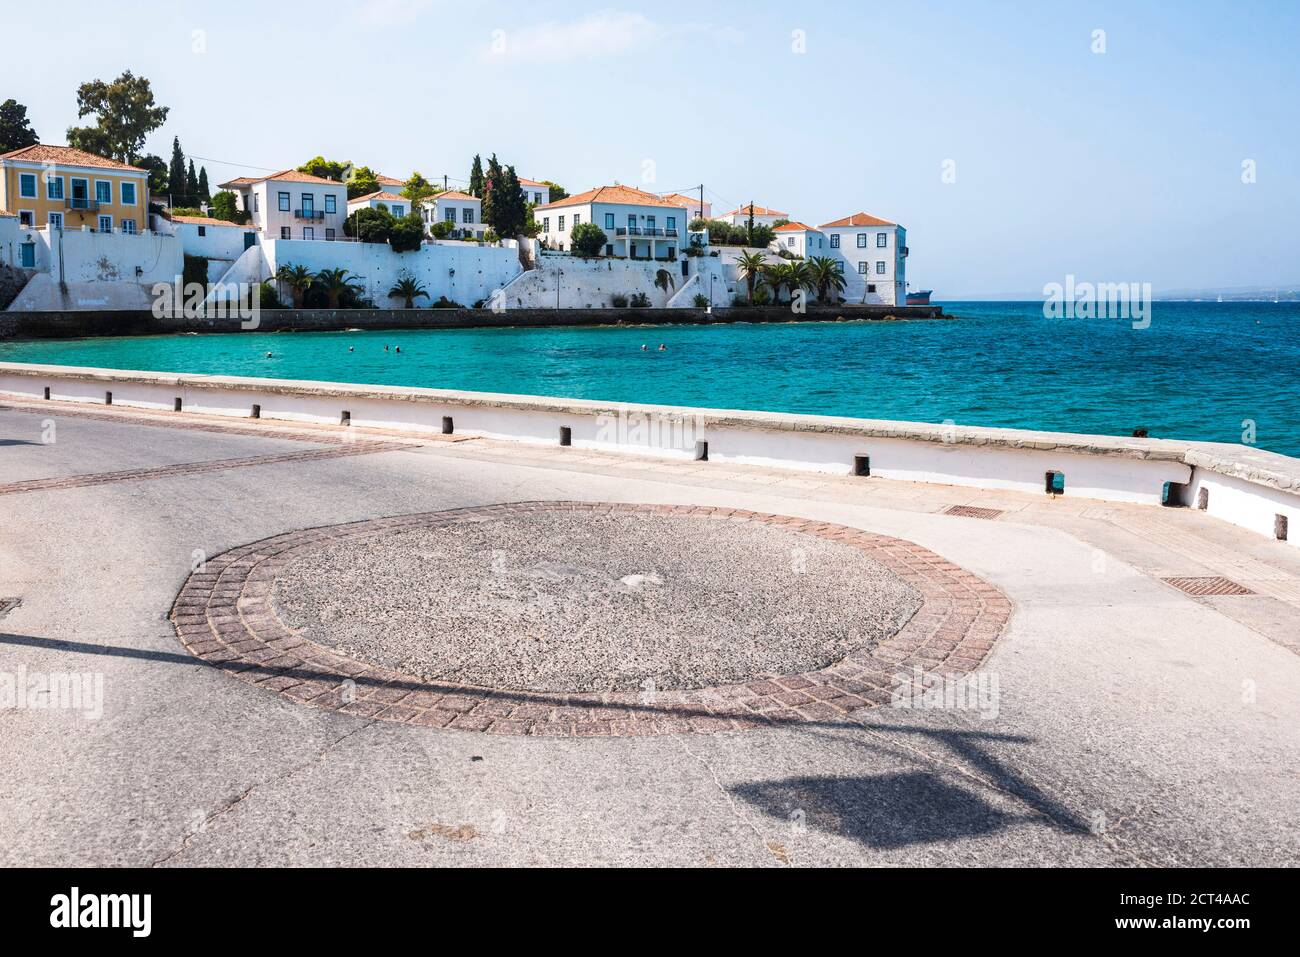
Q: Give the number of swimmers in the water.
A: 6